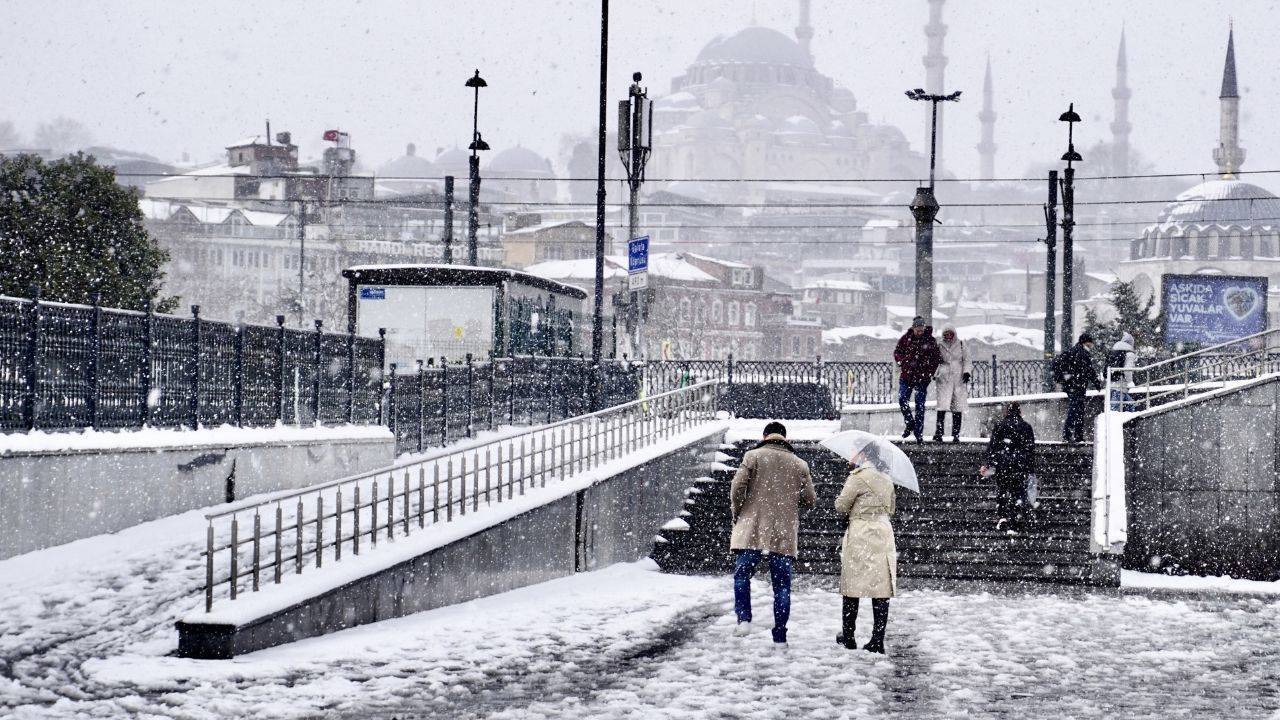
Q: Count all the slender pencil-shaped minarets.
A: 5